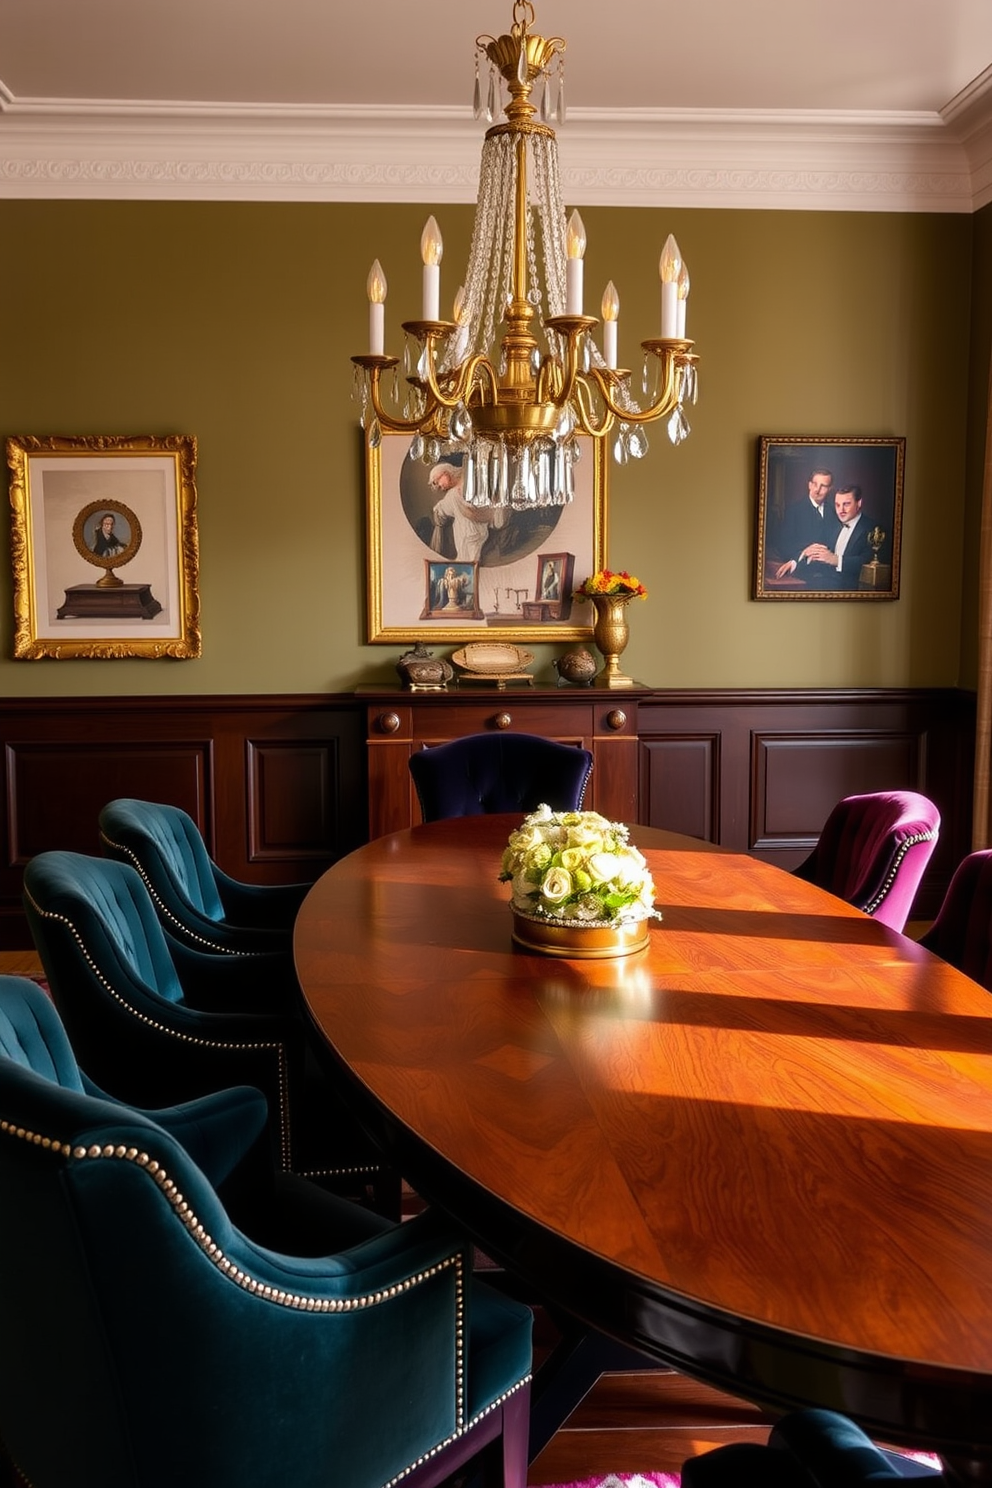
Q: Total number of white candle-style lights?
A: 7